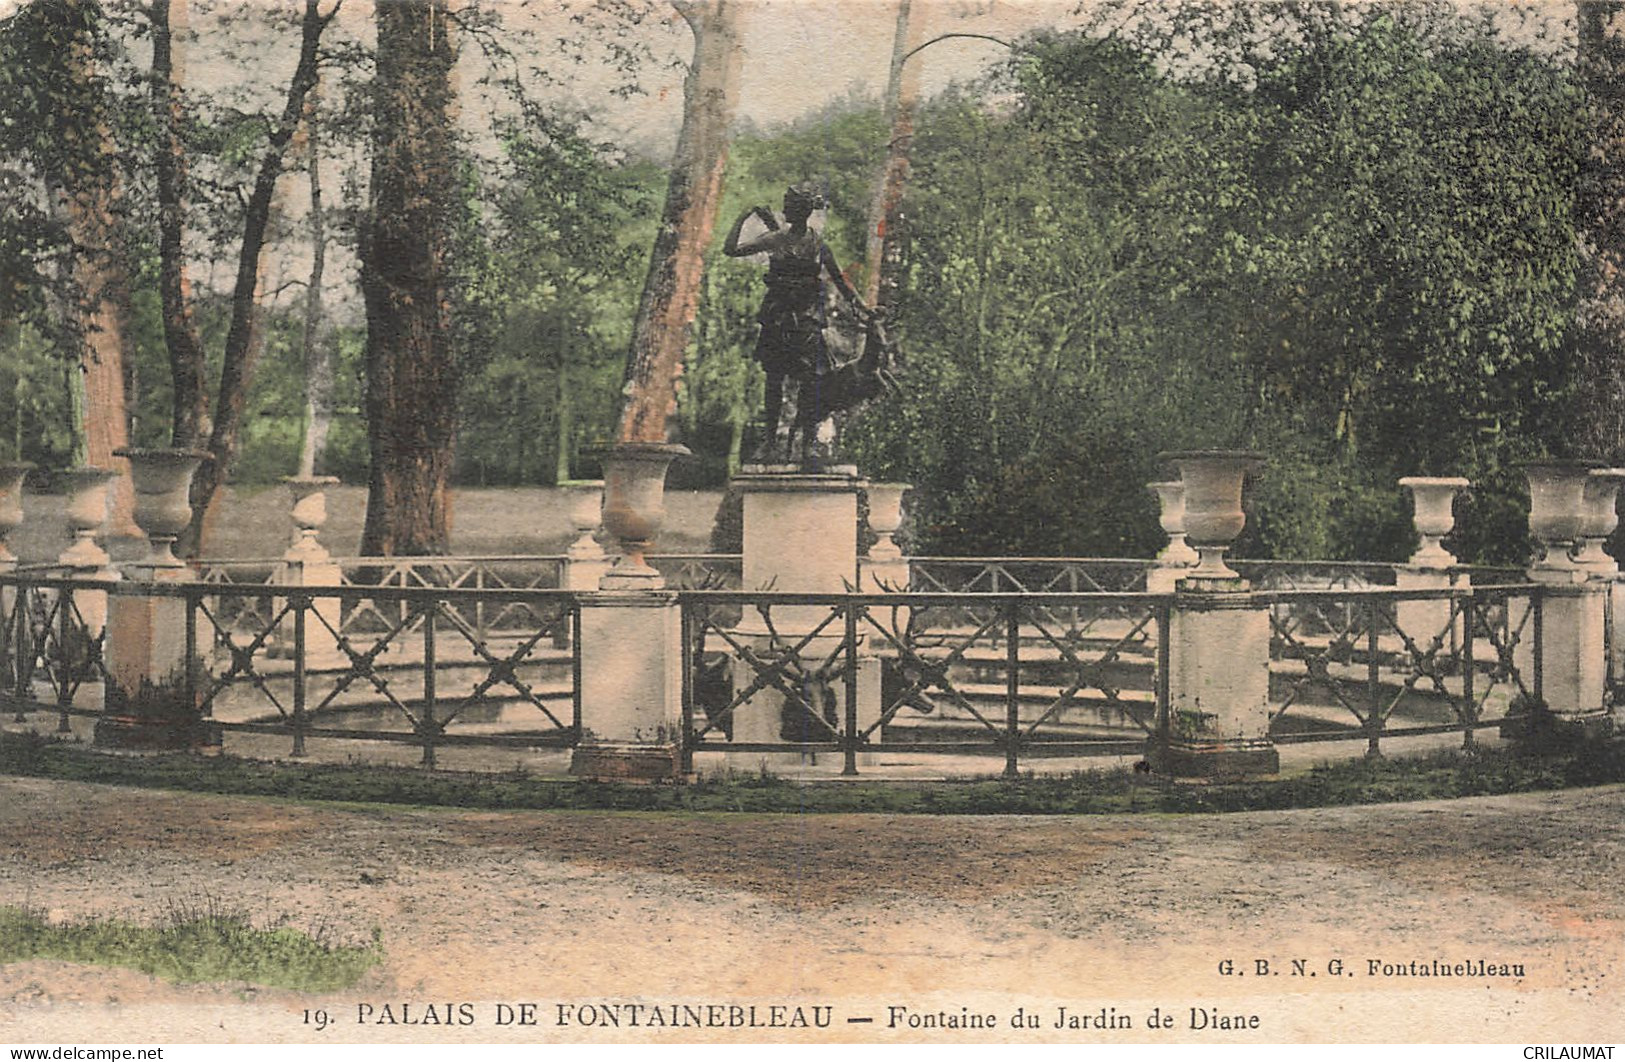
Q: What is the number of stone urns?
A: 12